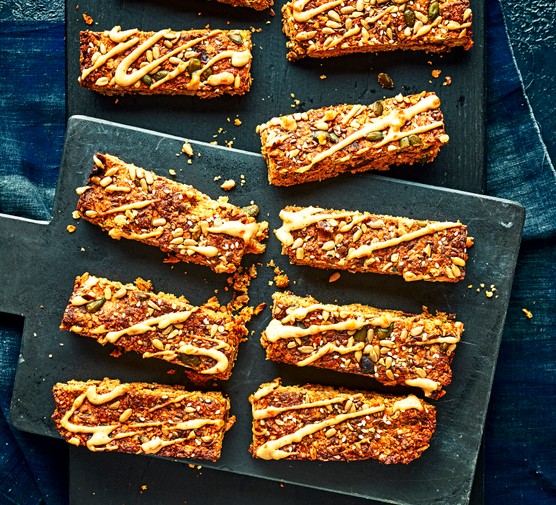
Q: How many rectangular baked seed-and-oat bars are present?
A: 10